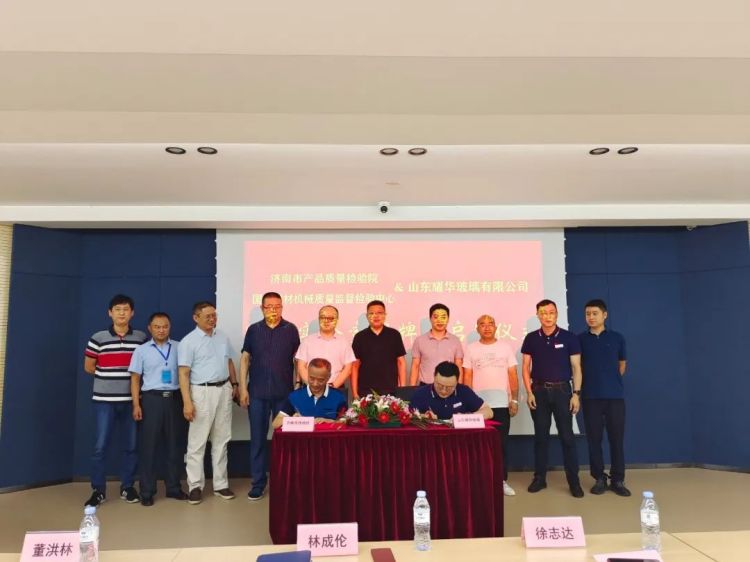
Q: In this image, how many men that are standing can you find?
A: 10